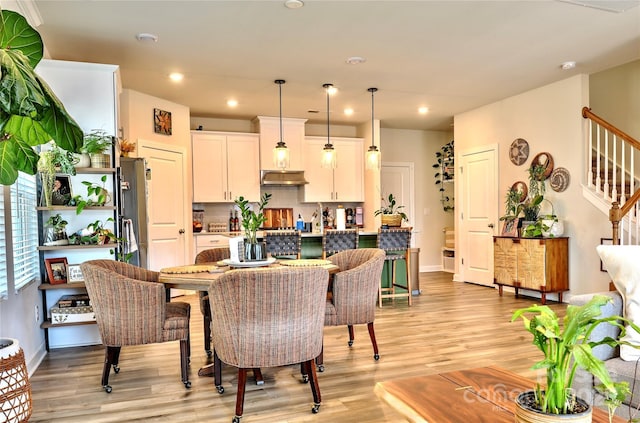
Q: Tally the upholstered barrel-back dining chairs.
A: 4